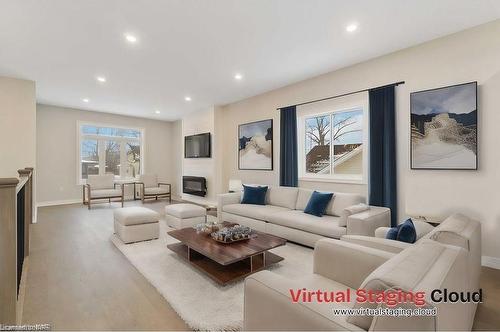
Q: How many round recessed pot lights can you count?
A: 7